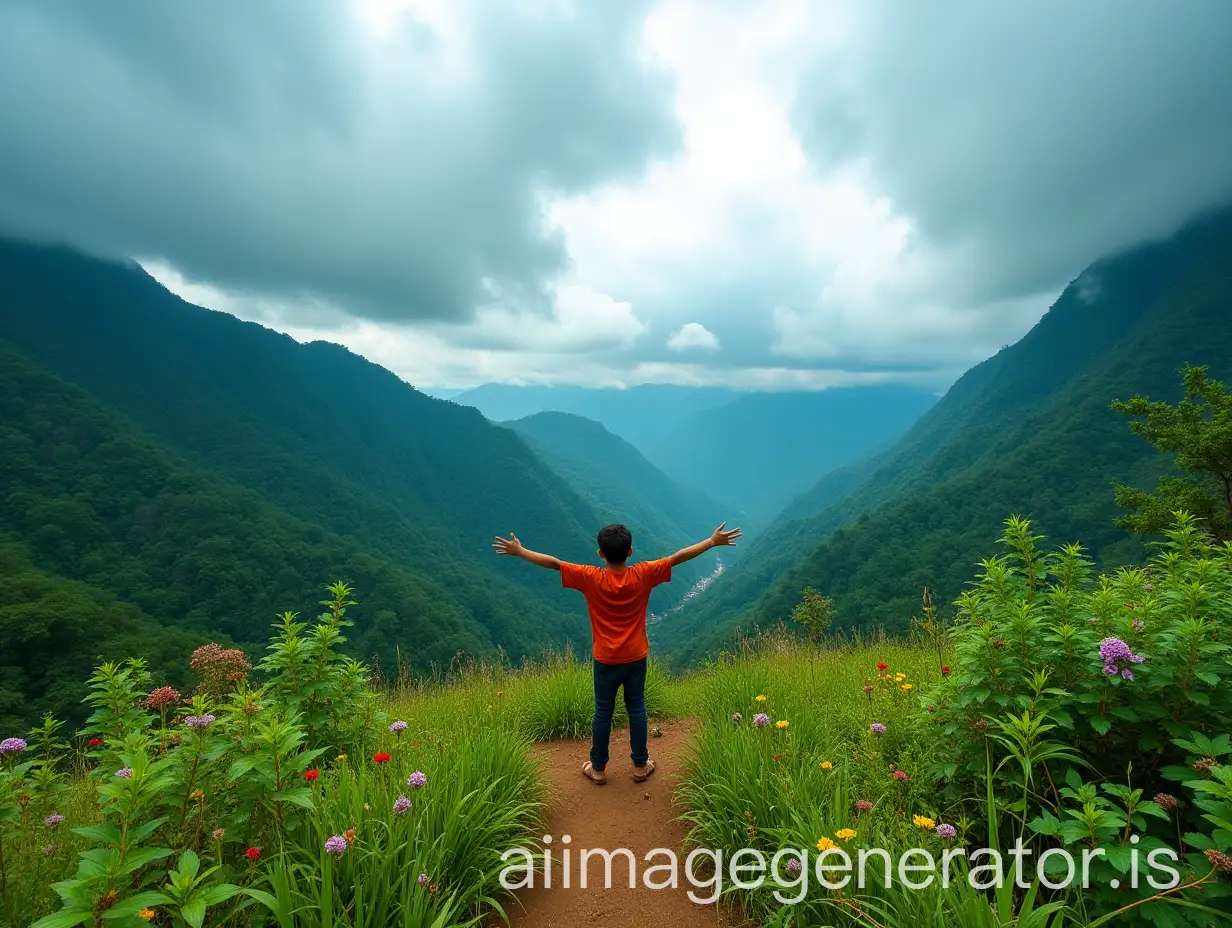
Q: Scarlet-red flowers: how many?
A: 6